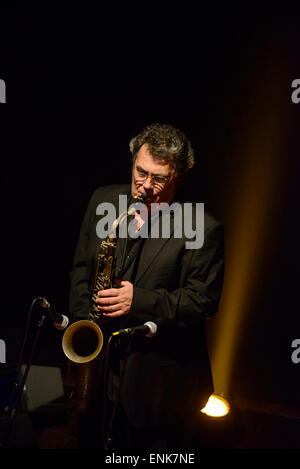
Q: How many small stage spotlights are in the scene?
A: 1